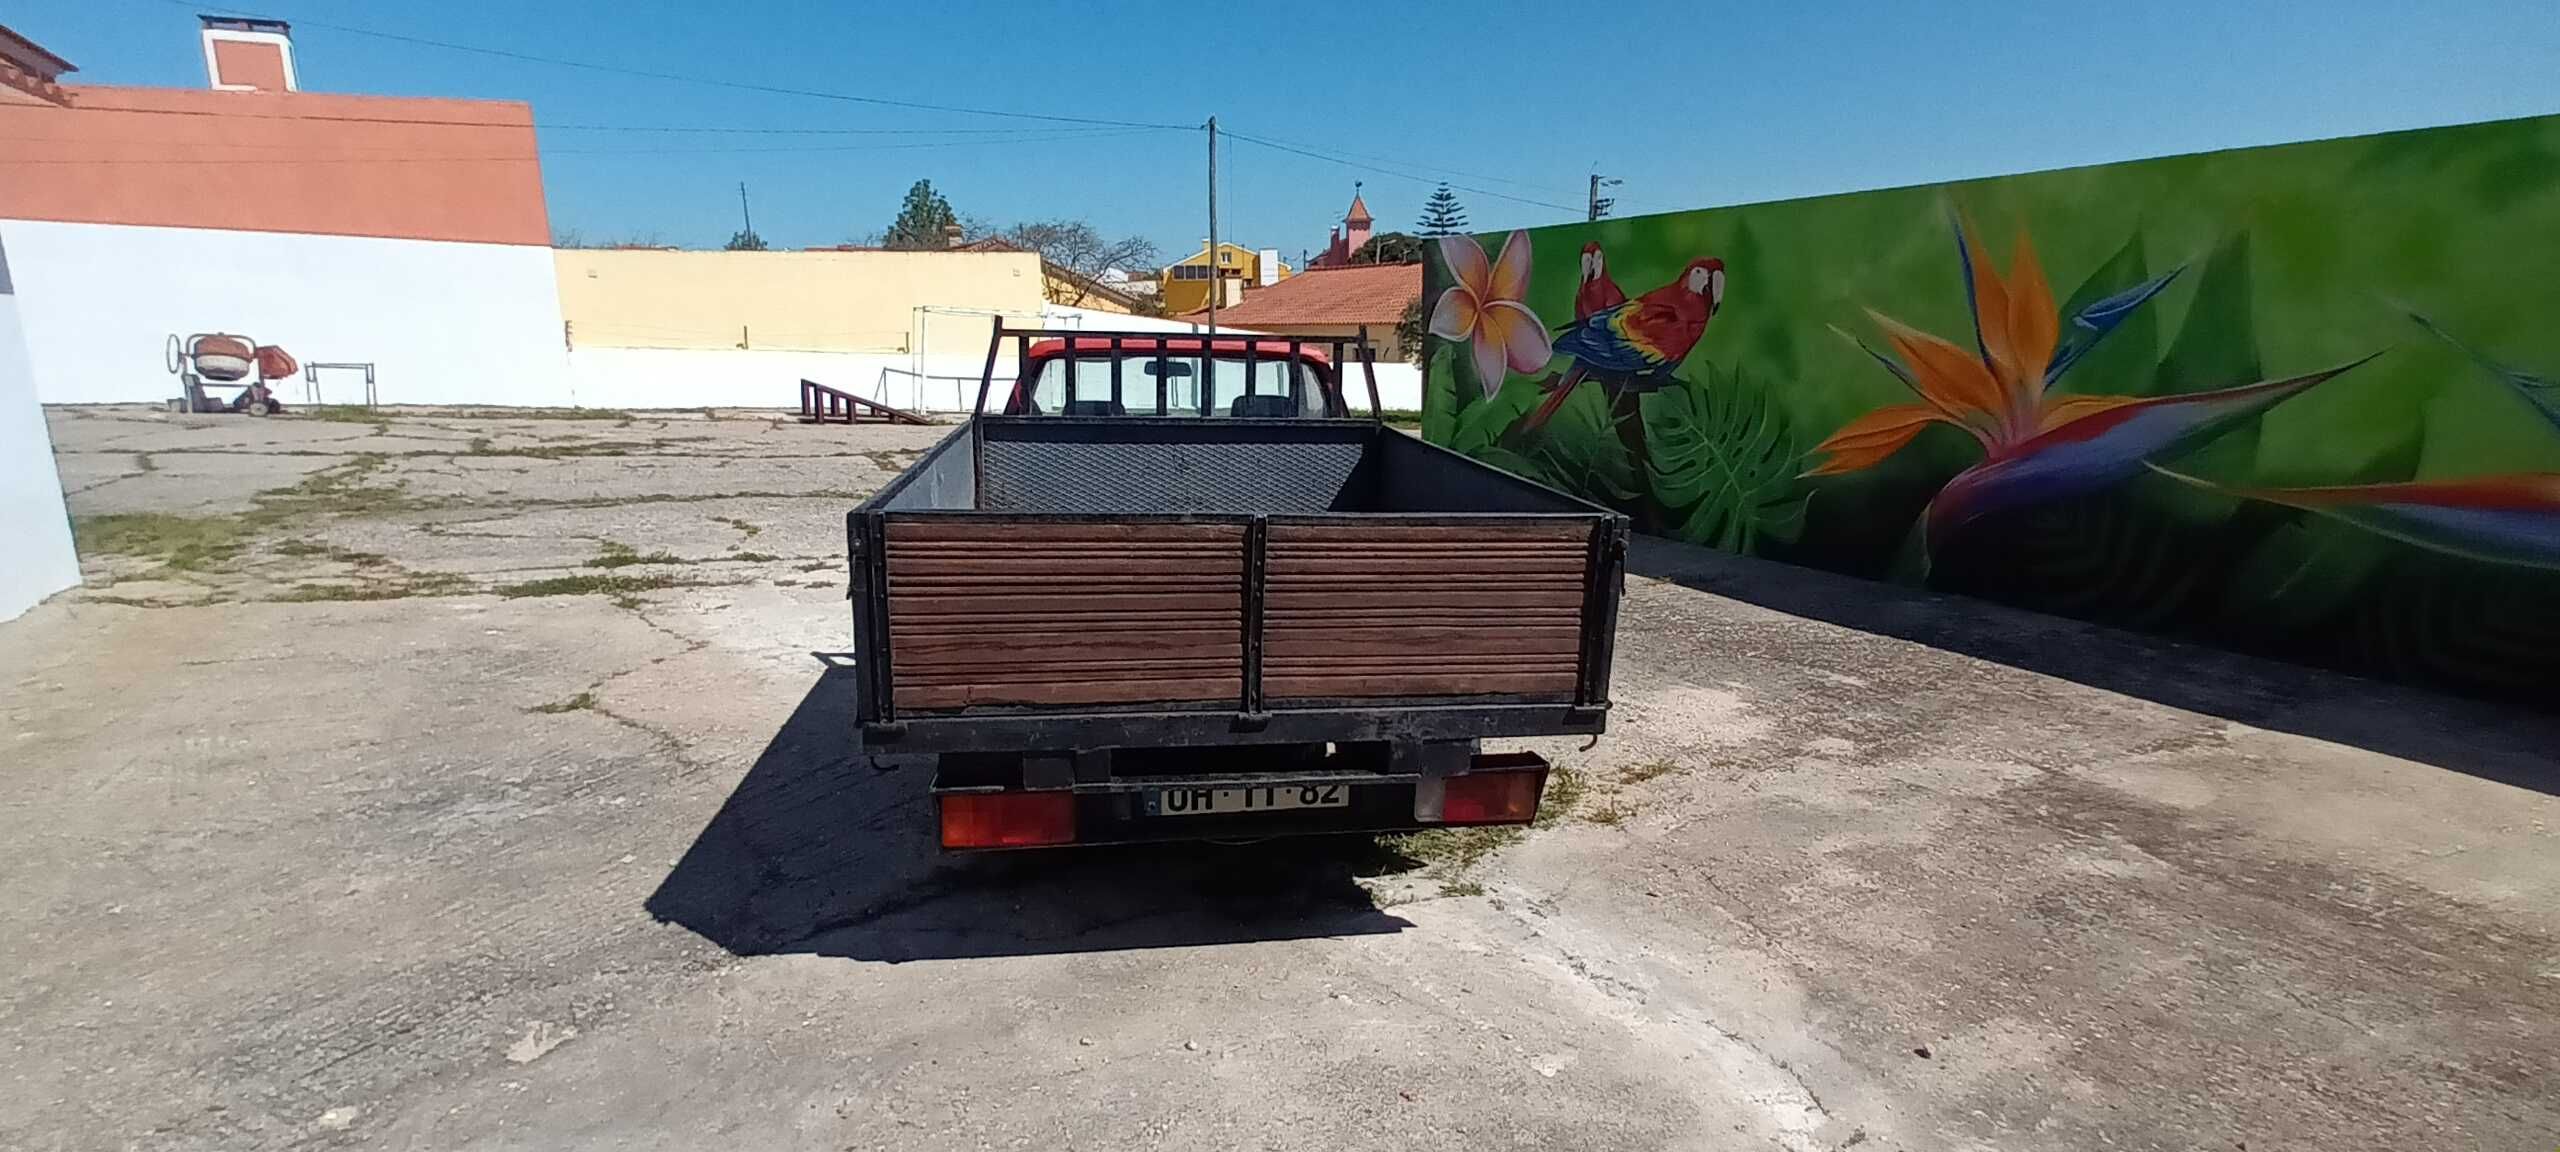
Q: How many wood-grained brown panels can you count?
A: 2